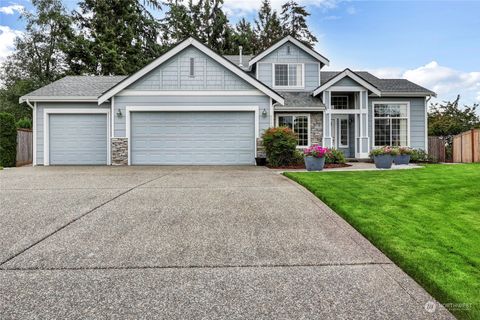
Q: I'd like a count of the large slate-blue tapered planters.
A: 3